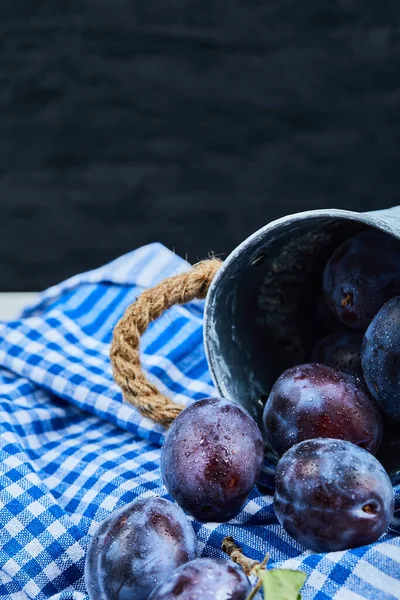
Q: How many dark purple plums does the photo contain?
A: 8